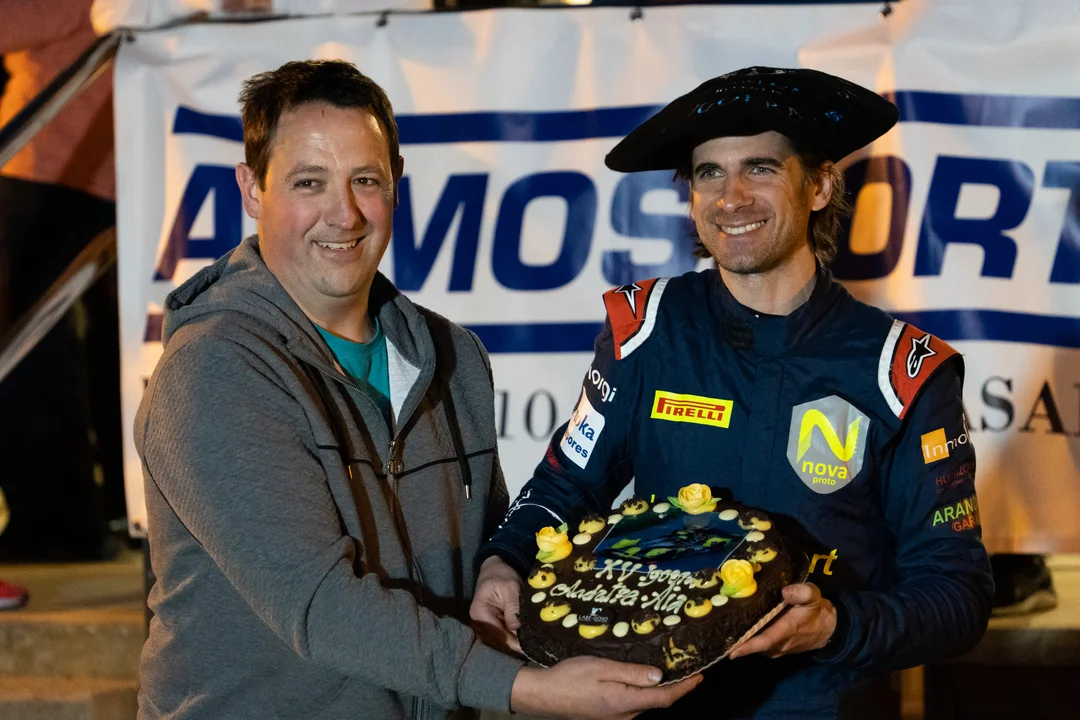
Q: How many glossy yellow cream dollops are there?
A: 11